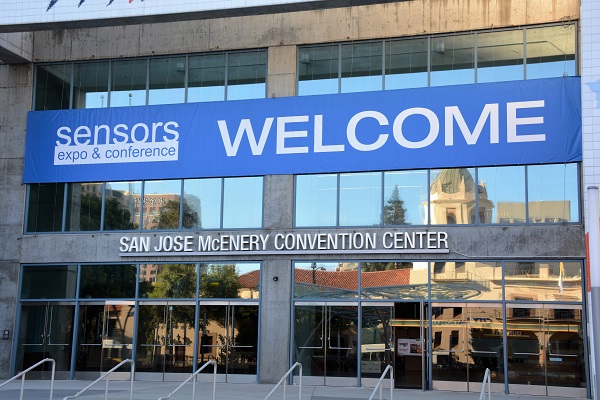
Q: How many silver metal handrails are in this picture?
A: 6